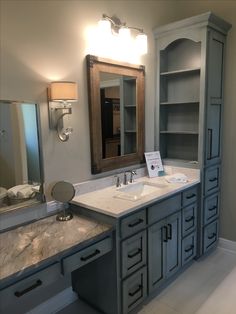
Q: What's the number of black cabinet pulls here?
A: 14